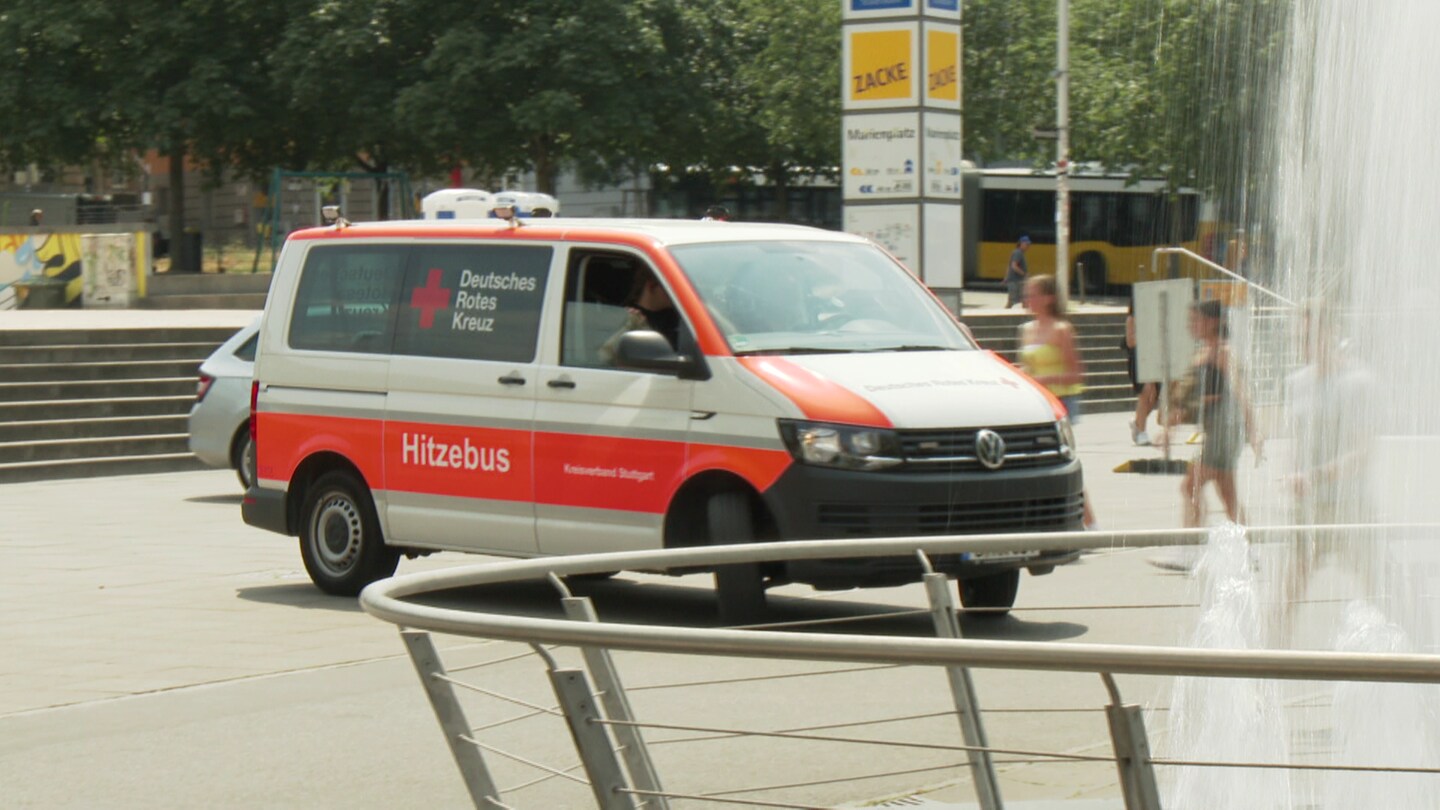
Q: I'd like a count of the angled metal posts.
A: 5